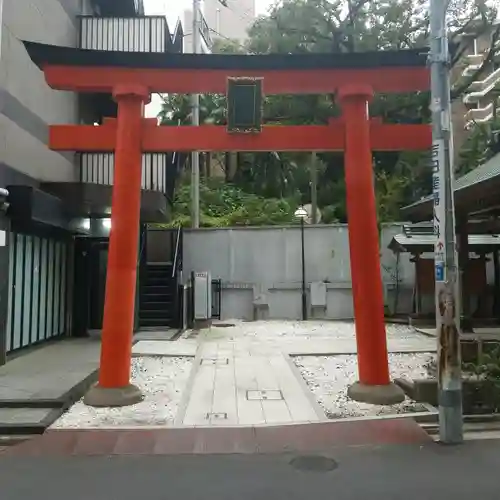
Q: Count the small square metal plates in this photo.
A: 3